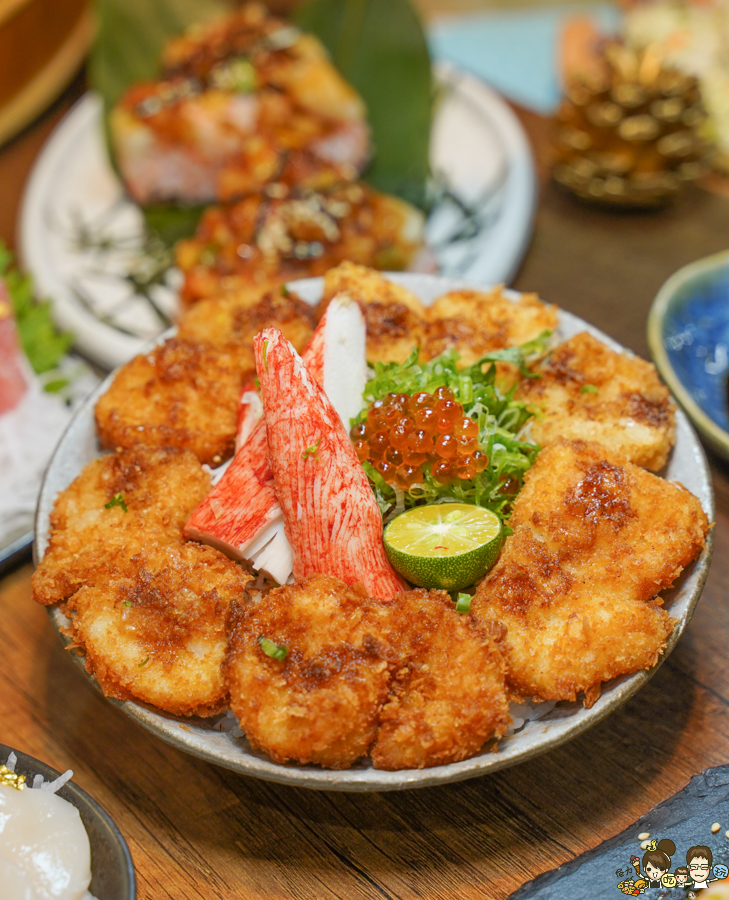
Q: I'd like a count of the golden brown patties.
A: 11